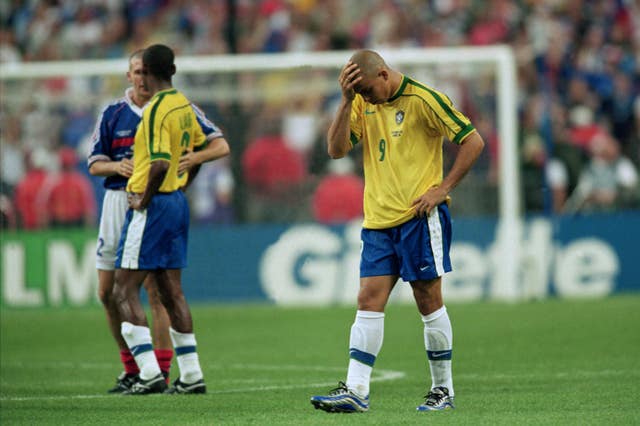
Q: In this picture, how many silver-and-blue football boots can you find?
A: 2